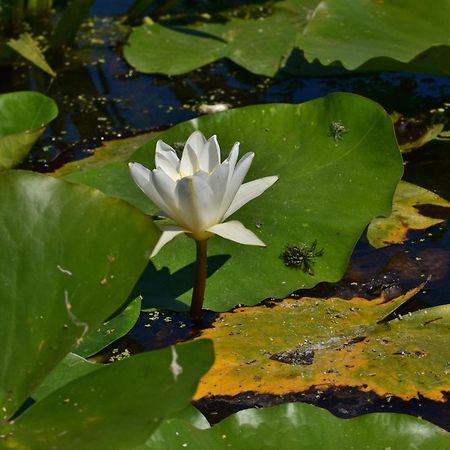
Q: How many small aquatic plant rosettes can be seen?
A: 2